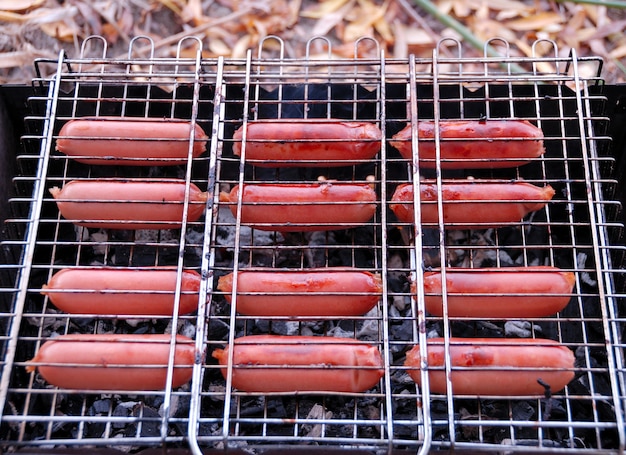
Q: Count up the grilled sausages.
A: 12